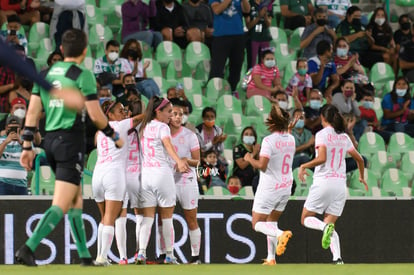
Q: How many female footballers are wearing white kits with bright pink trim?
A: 6